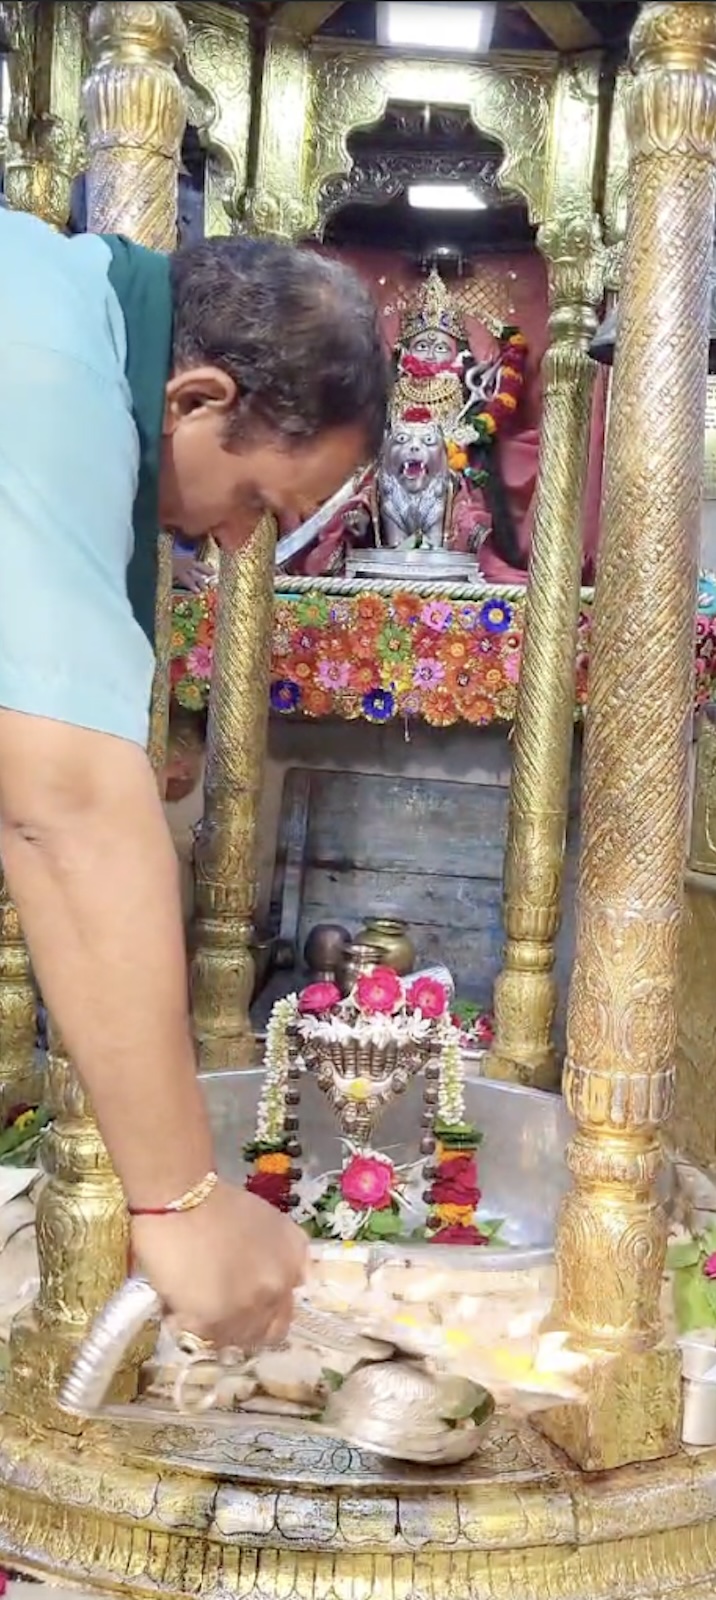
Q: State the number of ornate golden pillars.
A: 5